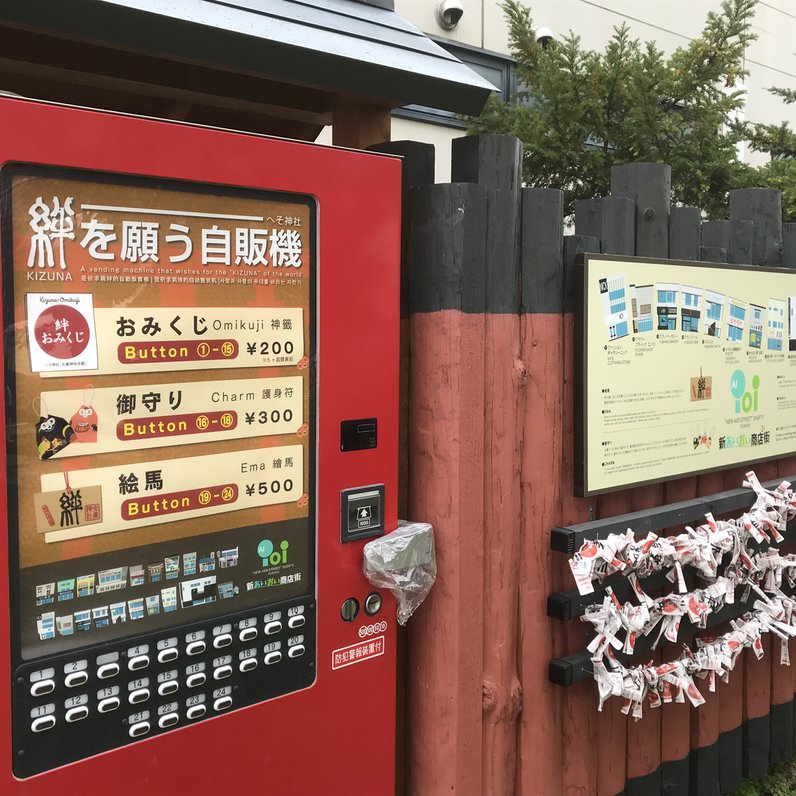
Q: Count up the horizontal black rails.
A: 3